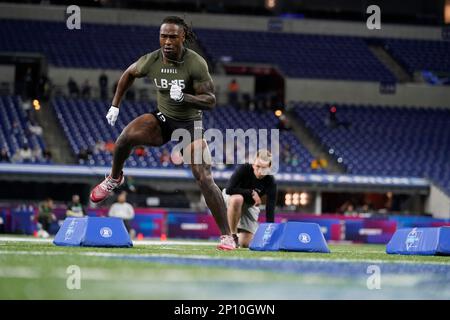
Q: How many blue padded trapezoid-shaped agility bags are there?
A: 3